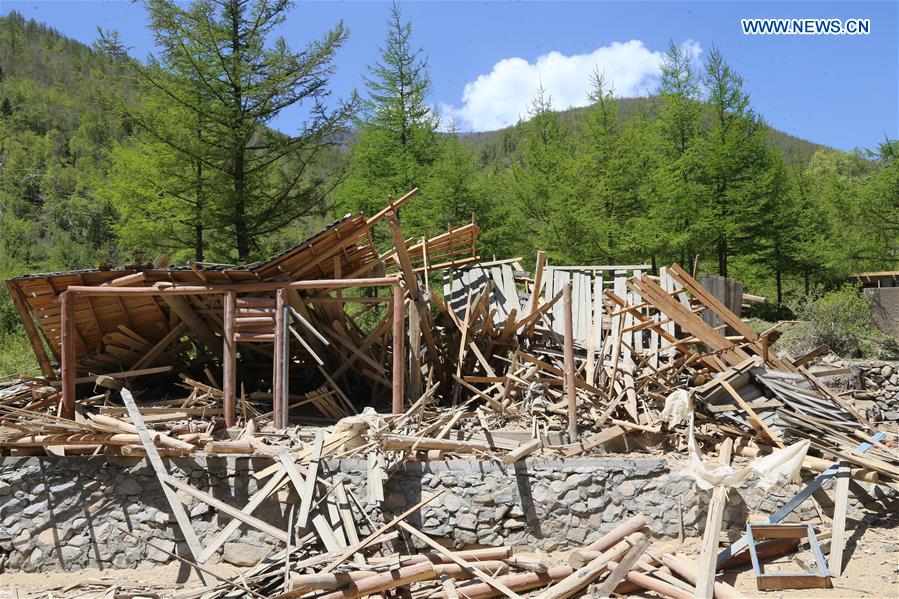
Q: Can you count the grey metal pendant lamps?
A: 0